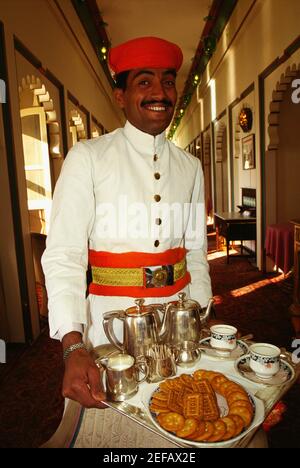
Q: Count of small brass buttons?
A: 5